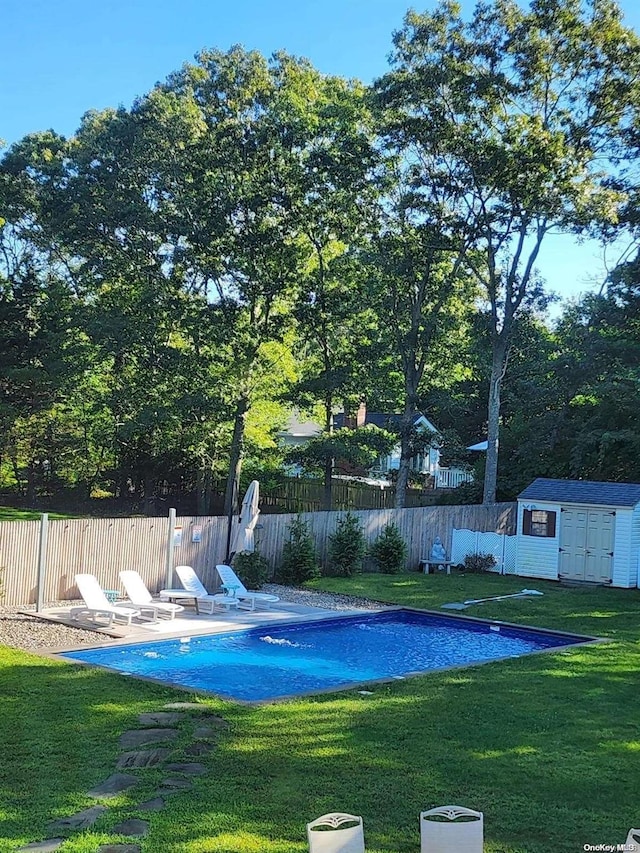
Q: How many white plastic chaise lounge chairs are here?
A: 4